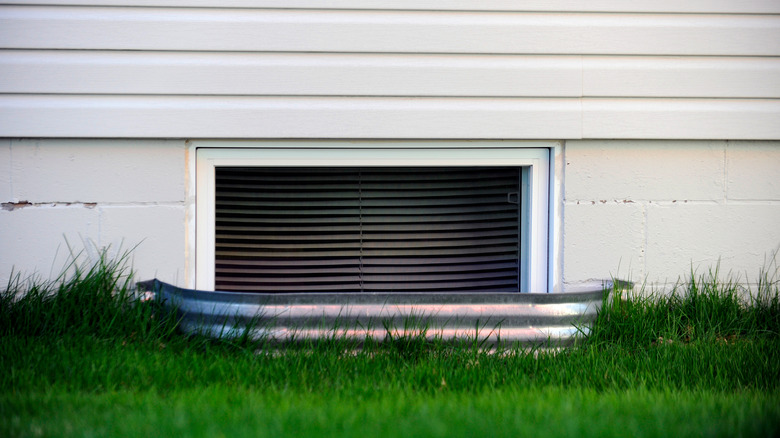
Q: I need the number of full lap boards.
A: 3